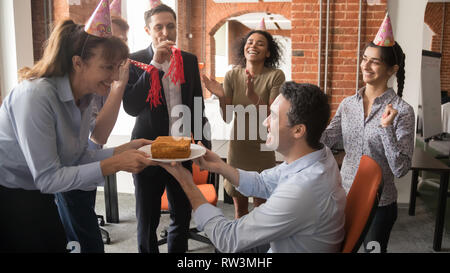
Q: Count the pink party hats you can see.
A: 5